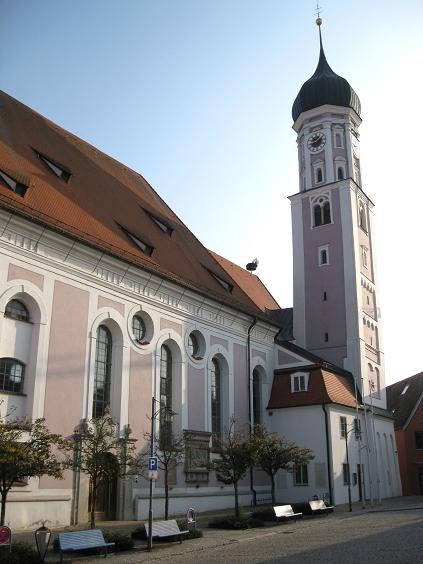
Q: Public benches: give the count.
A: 4